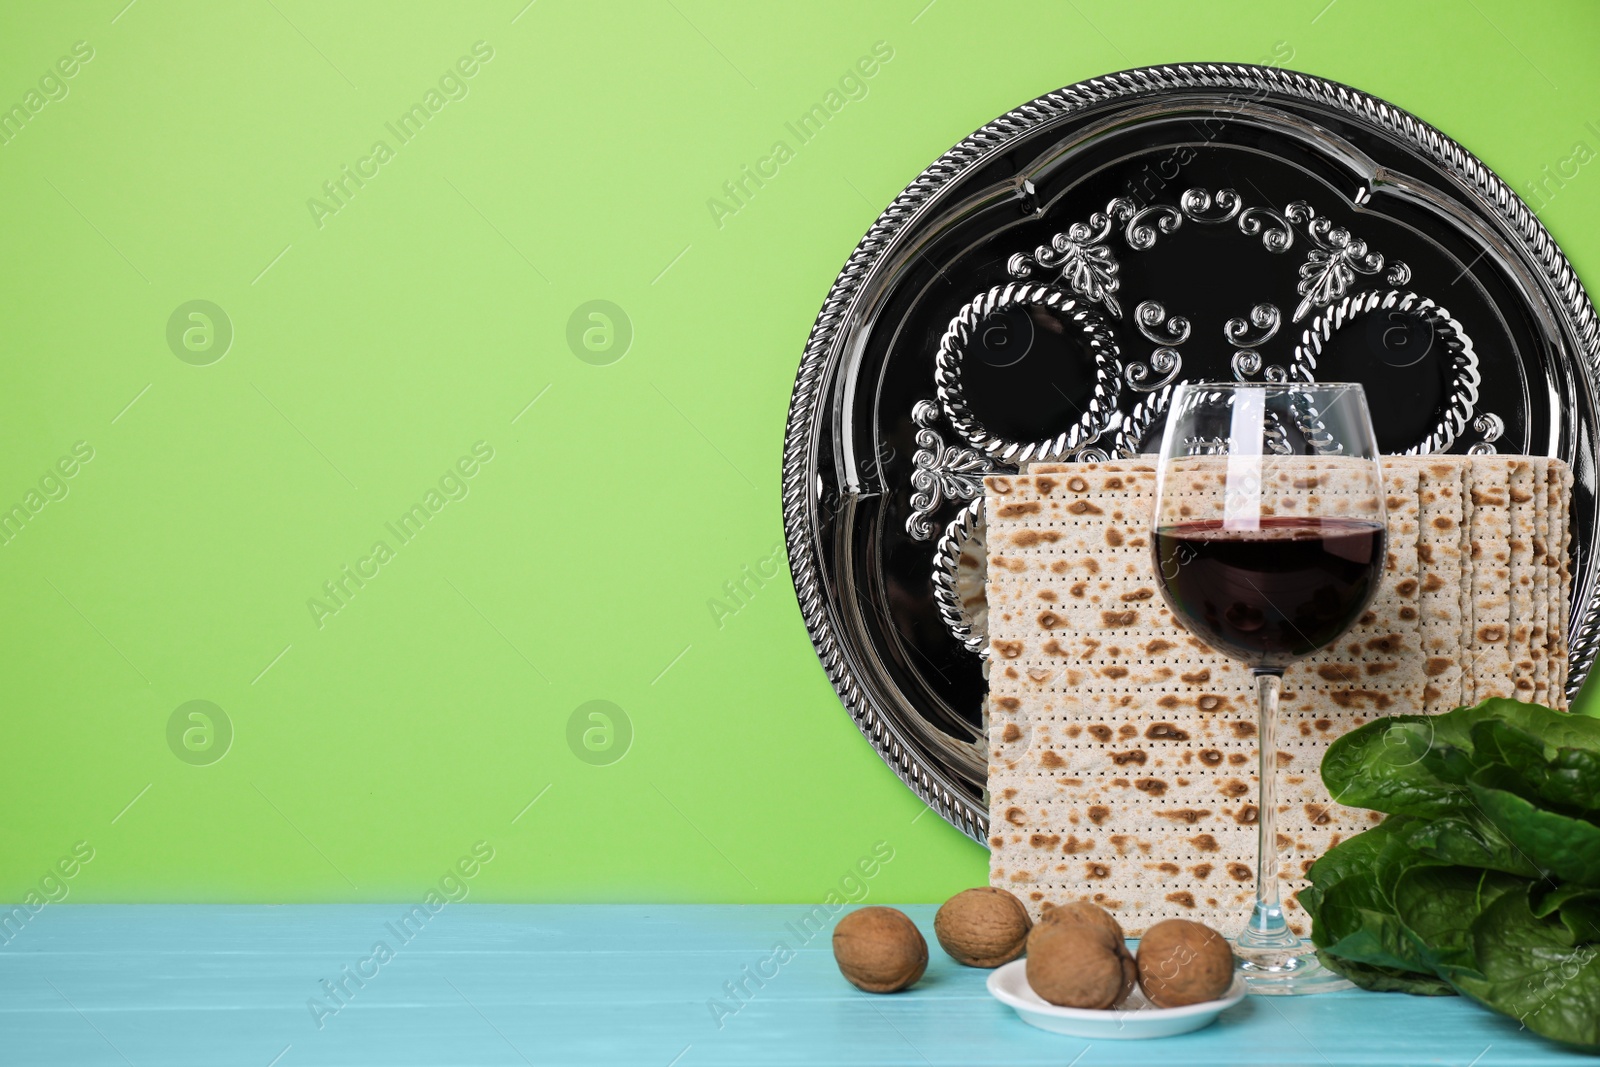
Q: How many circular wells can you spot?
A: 4